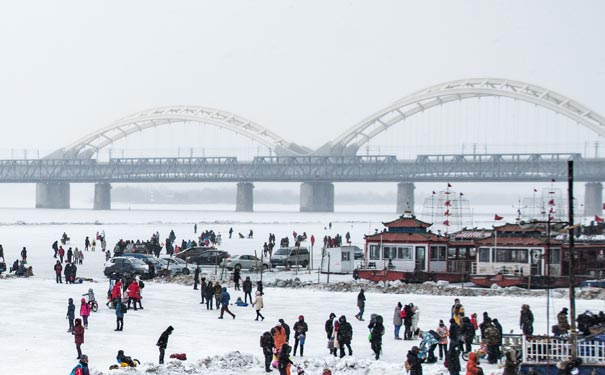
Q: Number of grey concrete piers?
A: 6